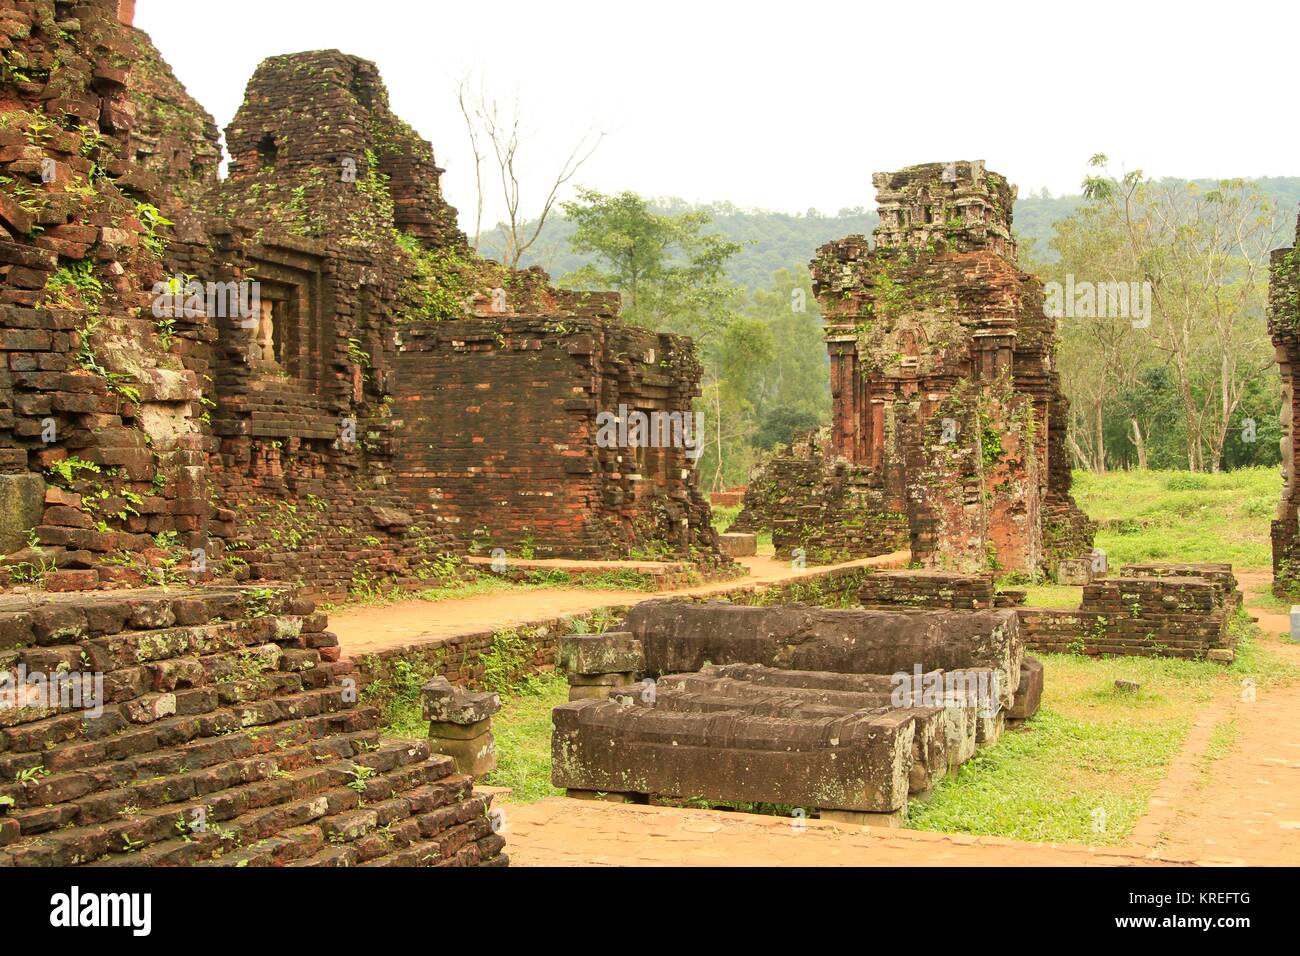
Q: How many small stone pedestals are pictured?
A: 2